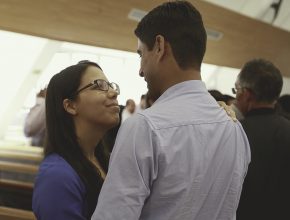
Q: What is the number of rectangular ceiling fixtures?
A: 2